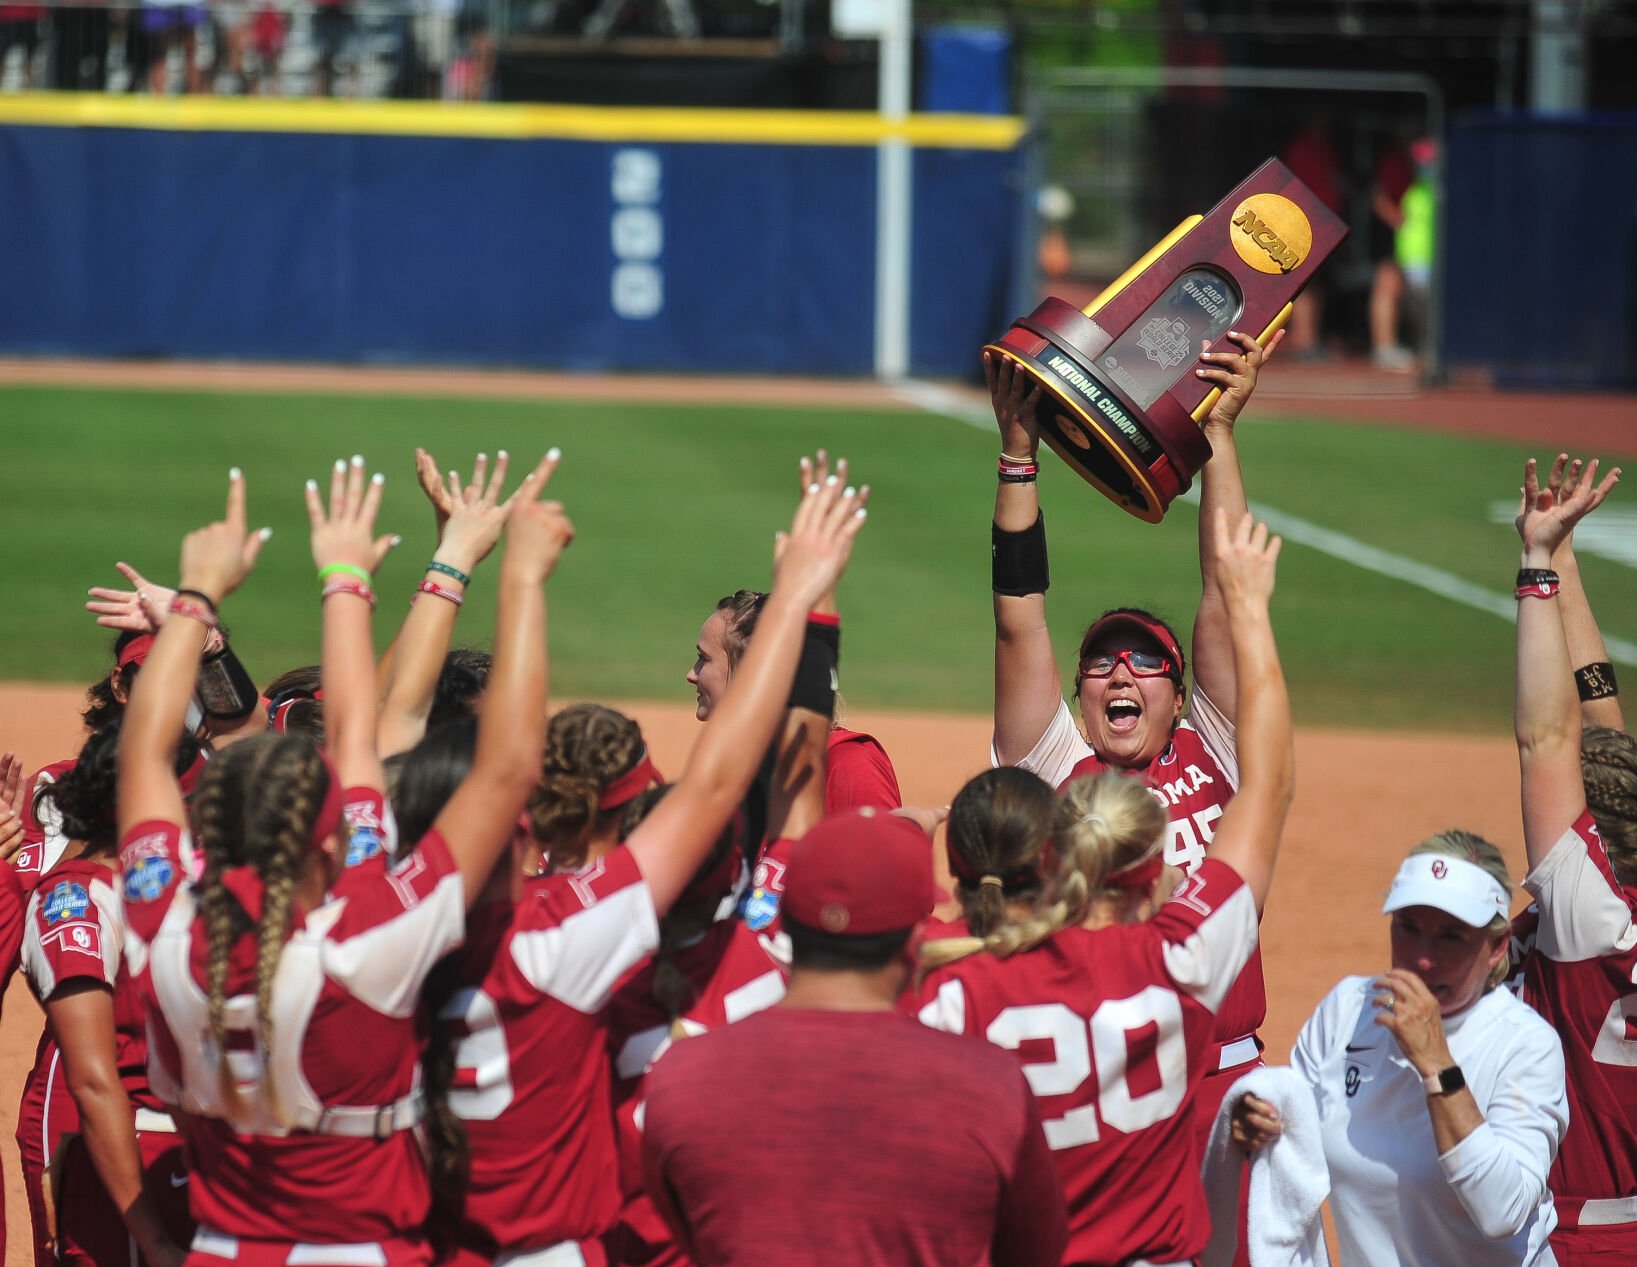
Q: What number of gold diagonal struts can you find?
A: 2